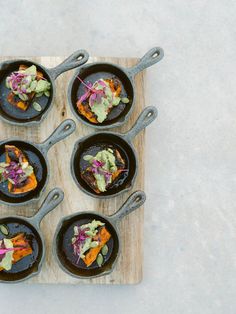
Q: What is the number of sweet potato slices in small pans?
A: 6